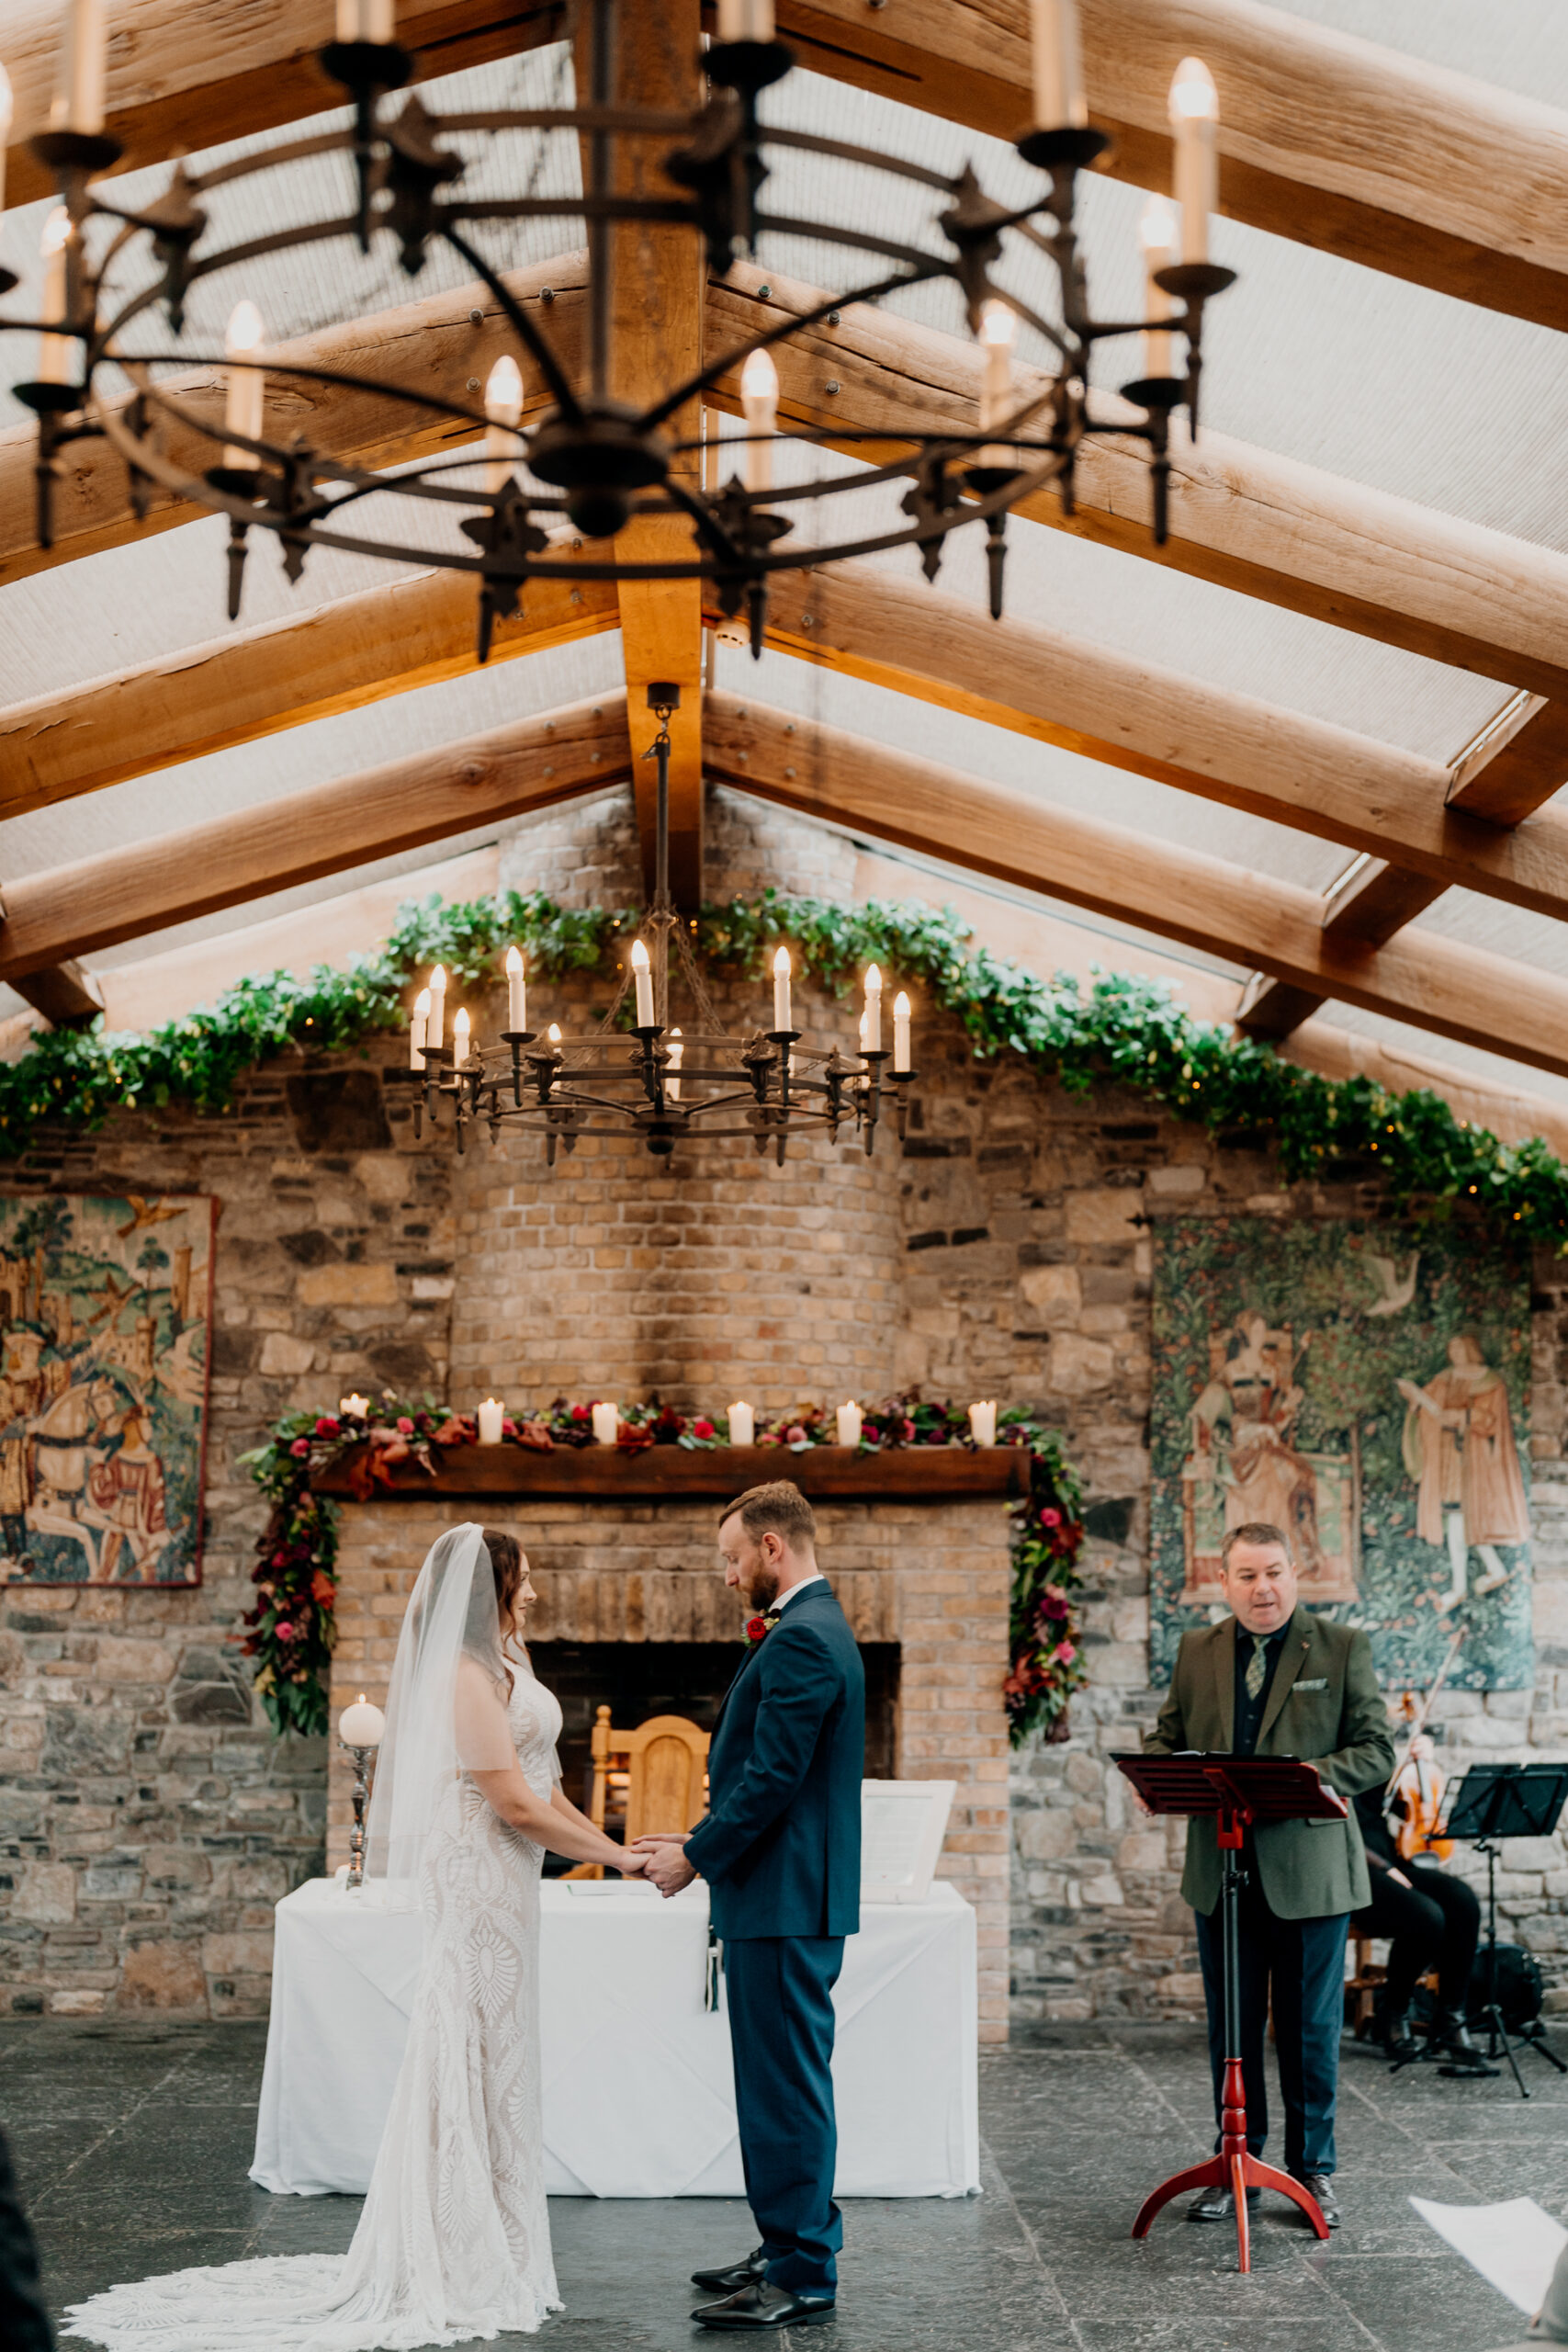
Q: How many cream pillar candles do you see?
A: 6